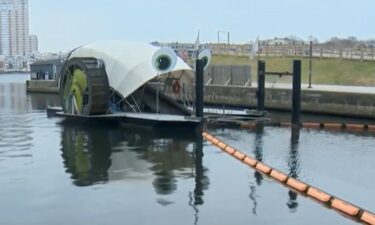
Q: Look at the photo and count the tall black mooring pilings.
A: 3